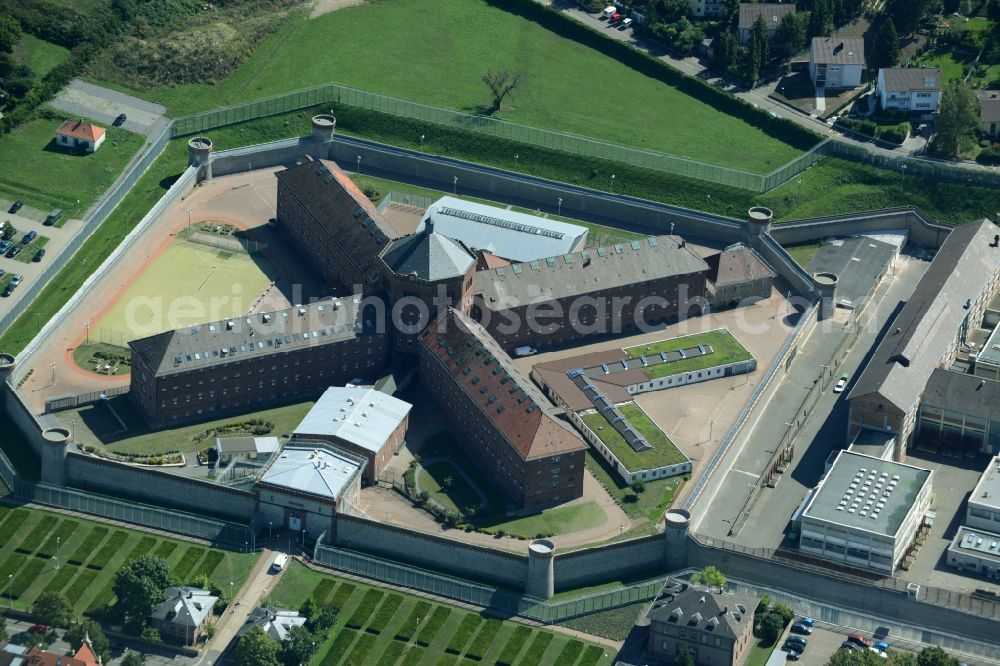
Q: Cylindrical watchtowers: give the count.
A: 8